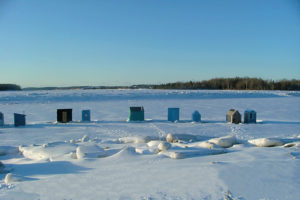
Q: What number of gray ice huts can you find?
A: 1